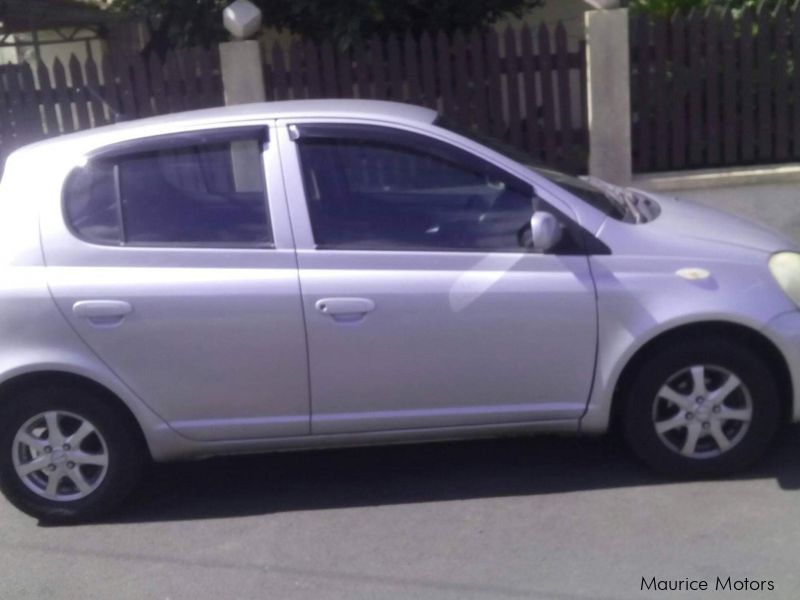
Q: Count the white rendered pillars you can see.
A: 2